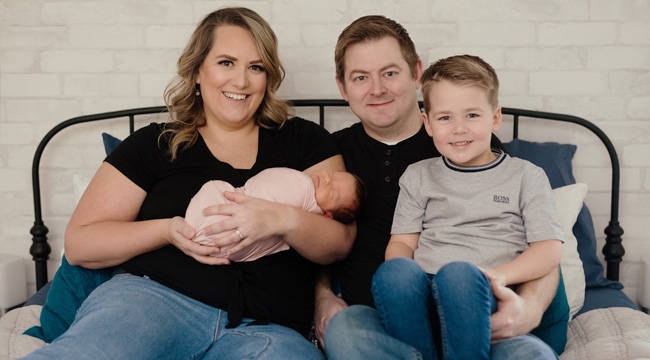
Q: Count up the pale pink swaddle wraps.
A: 1